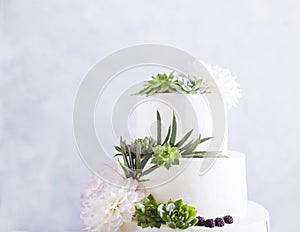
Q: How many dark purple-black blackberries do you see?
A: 4